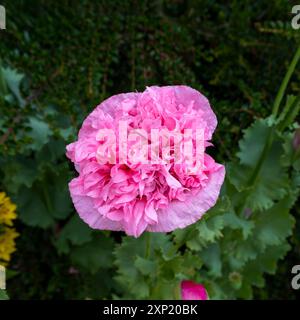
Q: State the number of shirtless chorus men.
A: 0